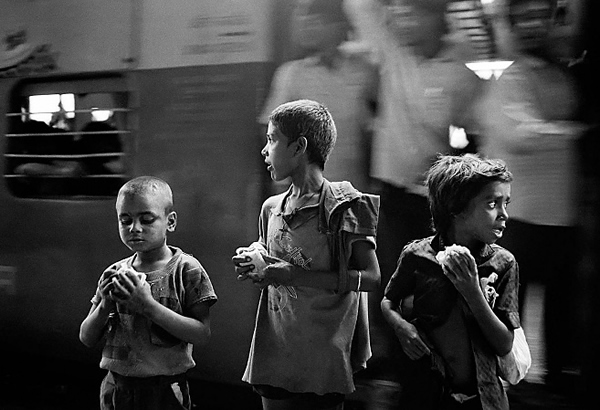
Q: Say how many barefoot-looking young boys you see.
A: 3